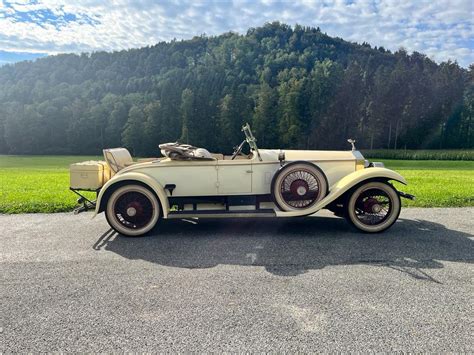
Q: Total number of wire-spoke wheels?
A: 3